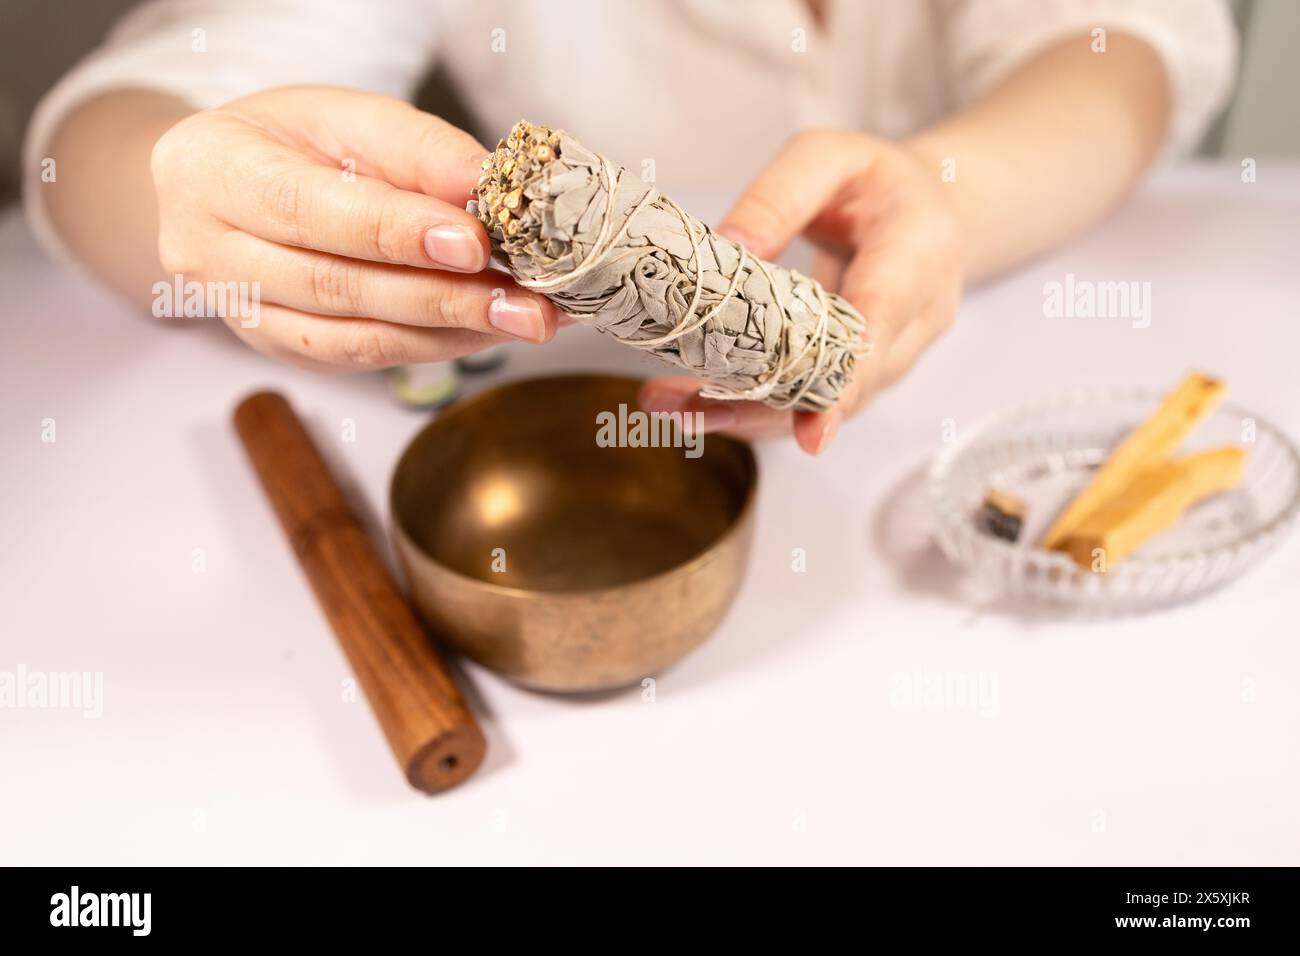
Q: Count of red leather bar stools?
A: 0